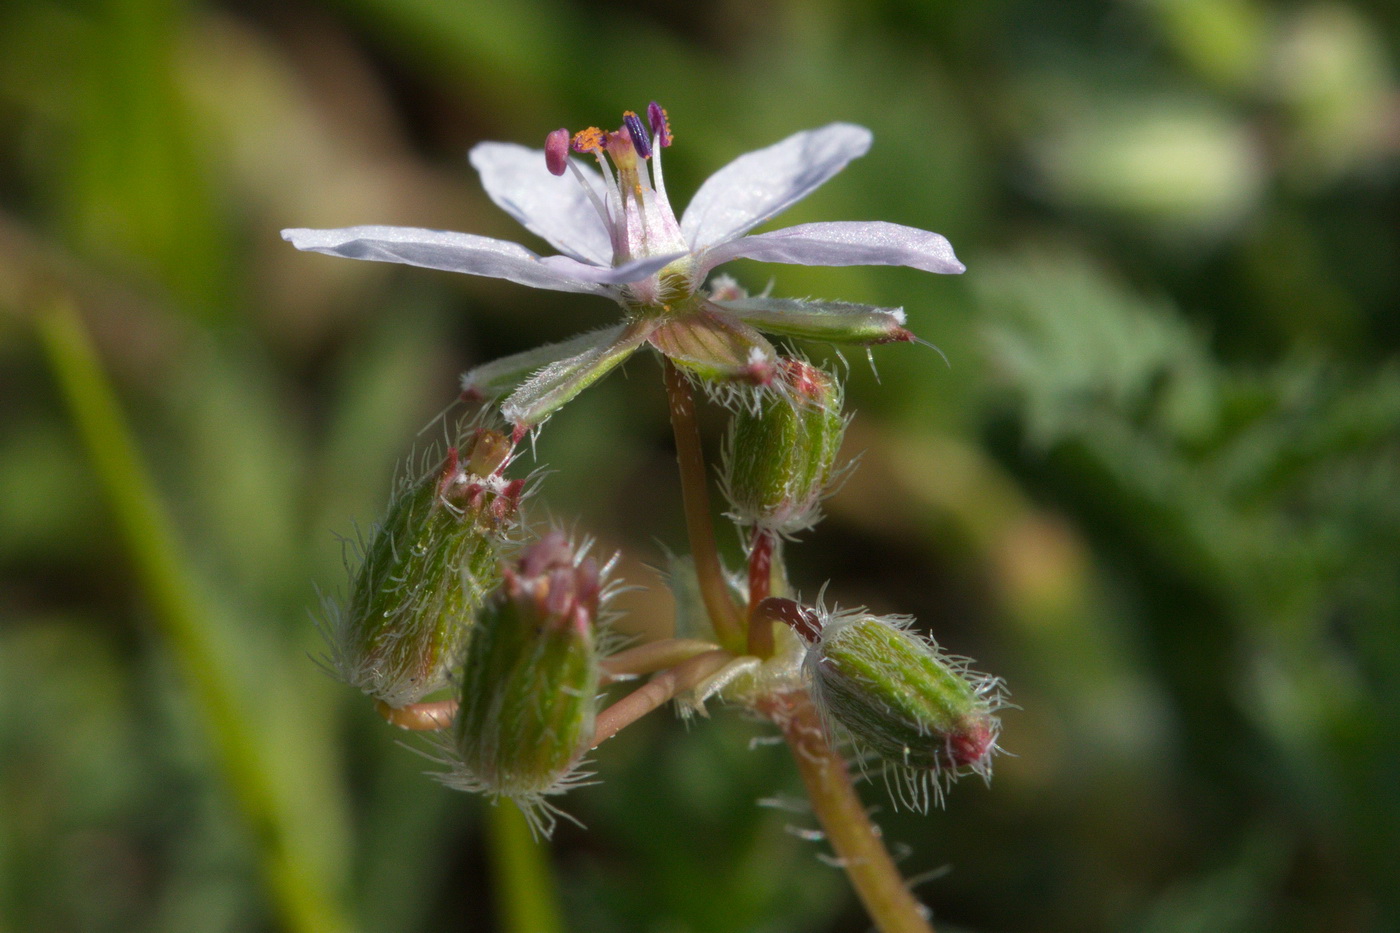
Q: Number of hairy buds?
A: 4